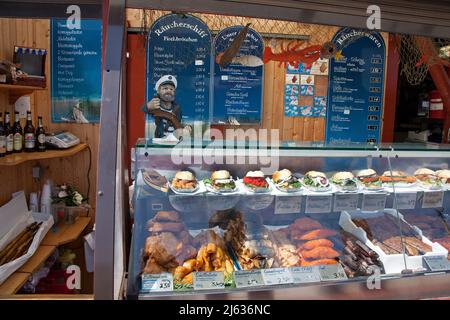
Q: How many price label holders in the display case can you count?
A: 13